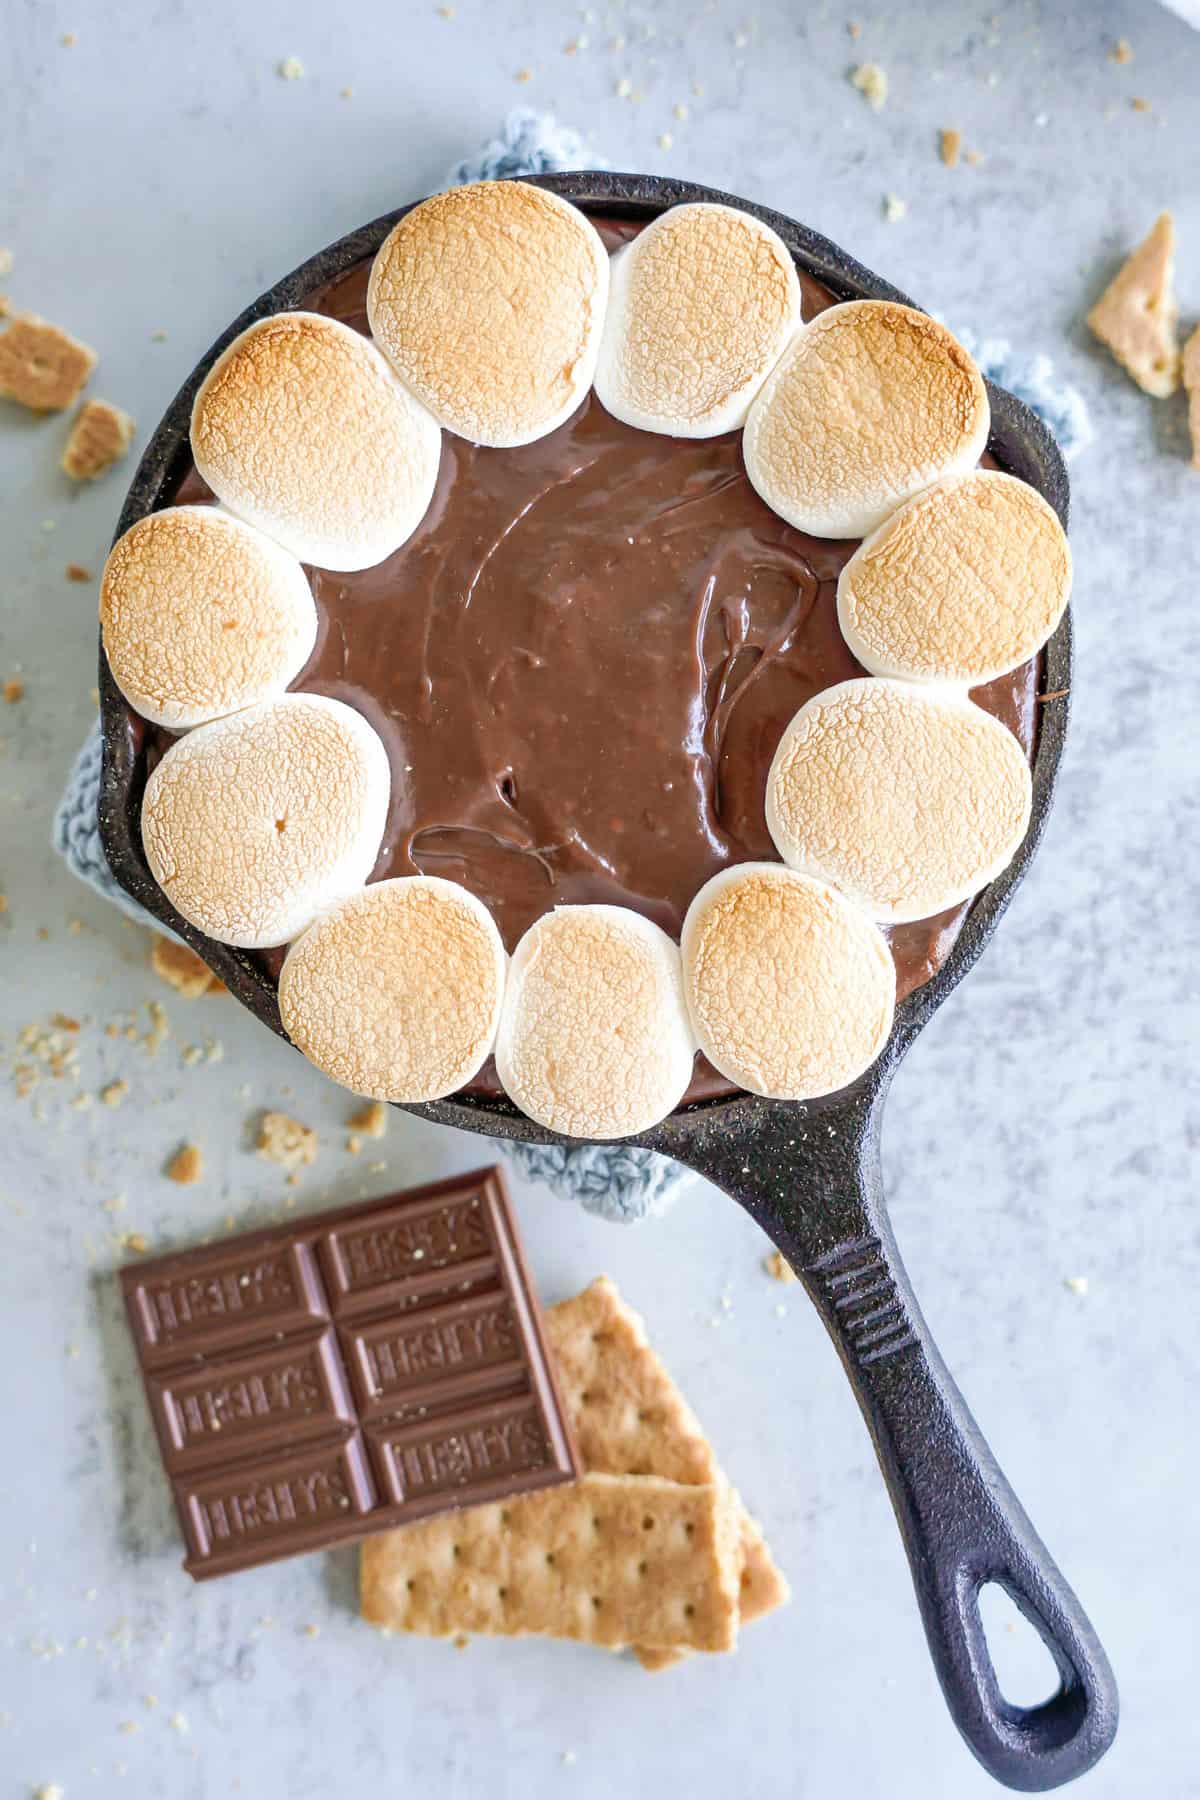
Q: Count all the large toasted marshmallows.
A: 11